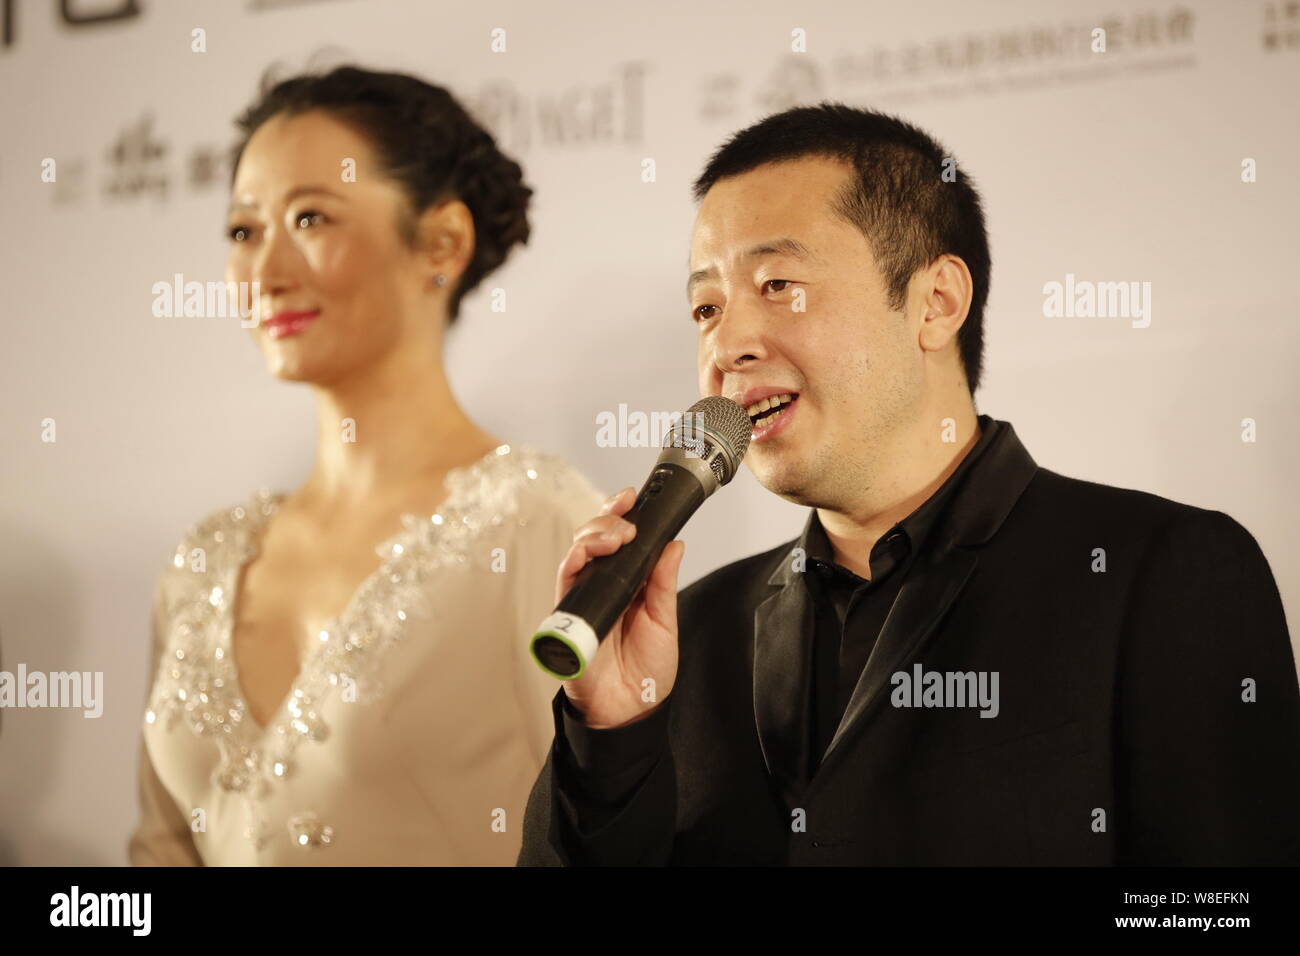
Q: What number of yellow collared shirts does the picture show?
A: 0